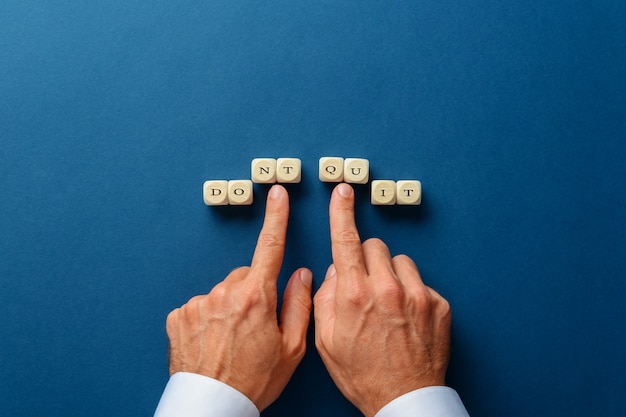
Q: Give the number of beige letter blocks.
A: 8